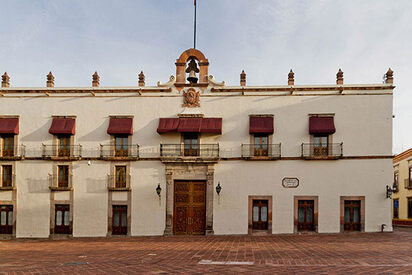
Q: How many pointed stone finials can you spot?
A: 8